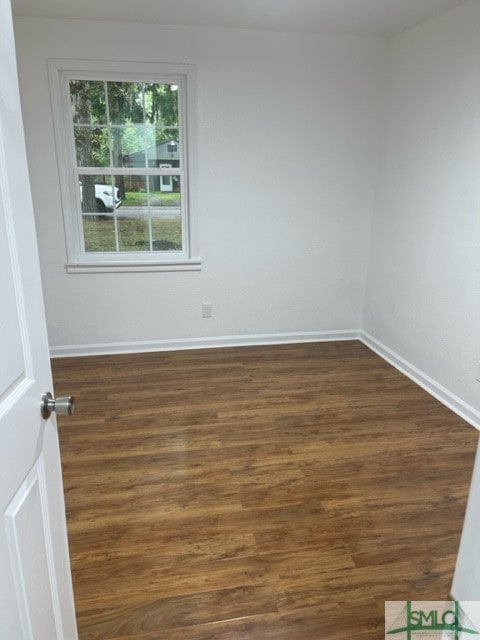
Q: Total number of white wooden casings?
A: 1